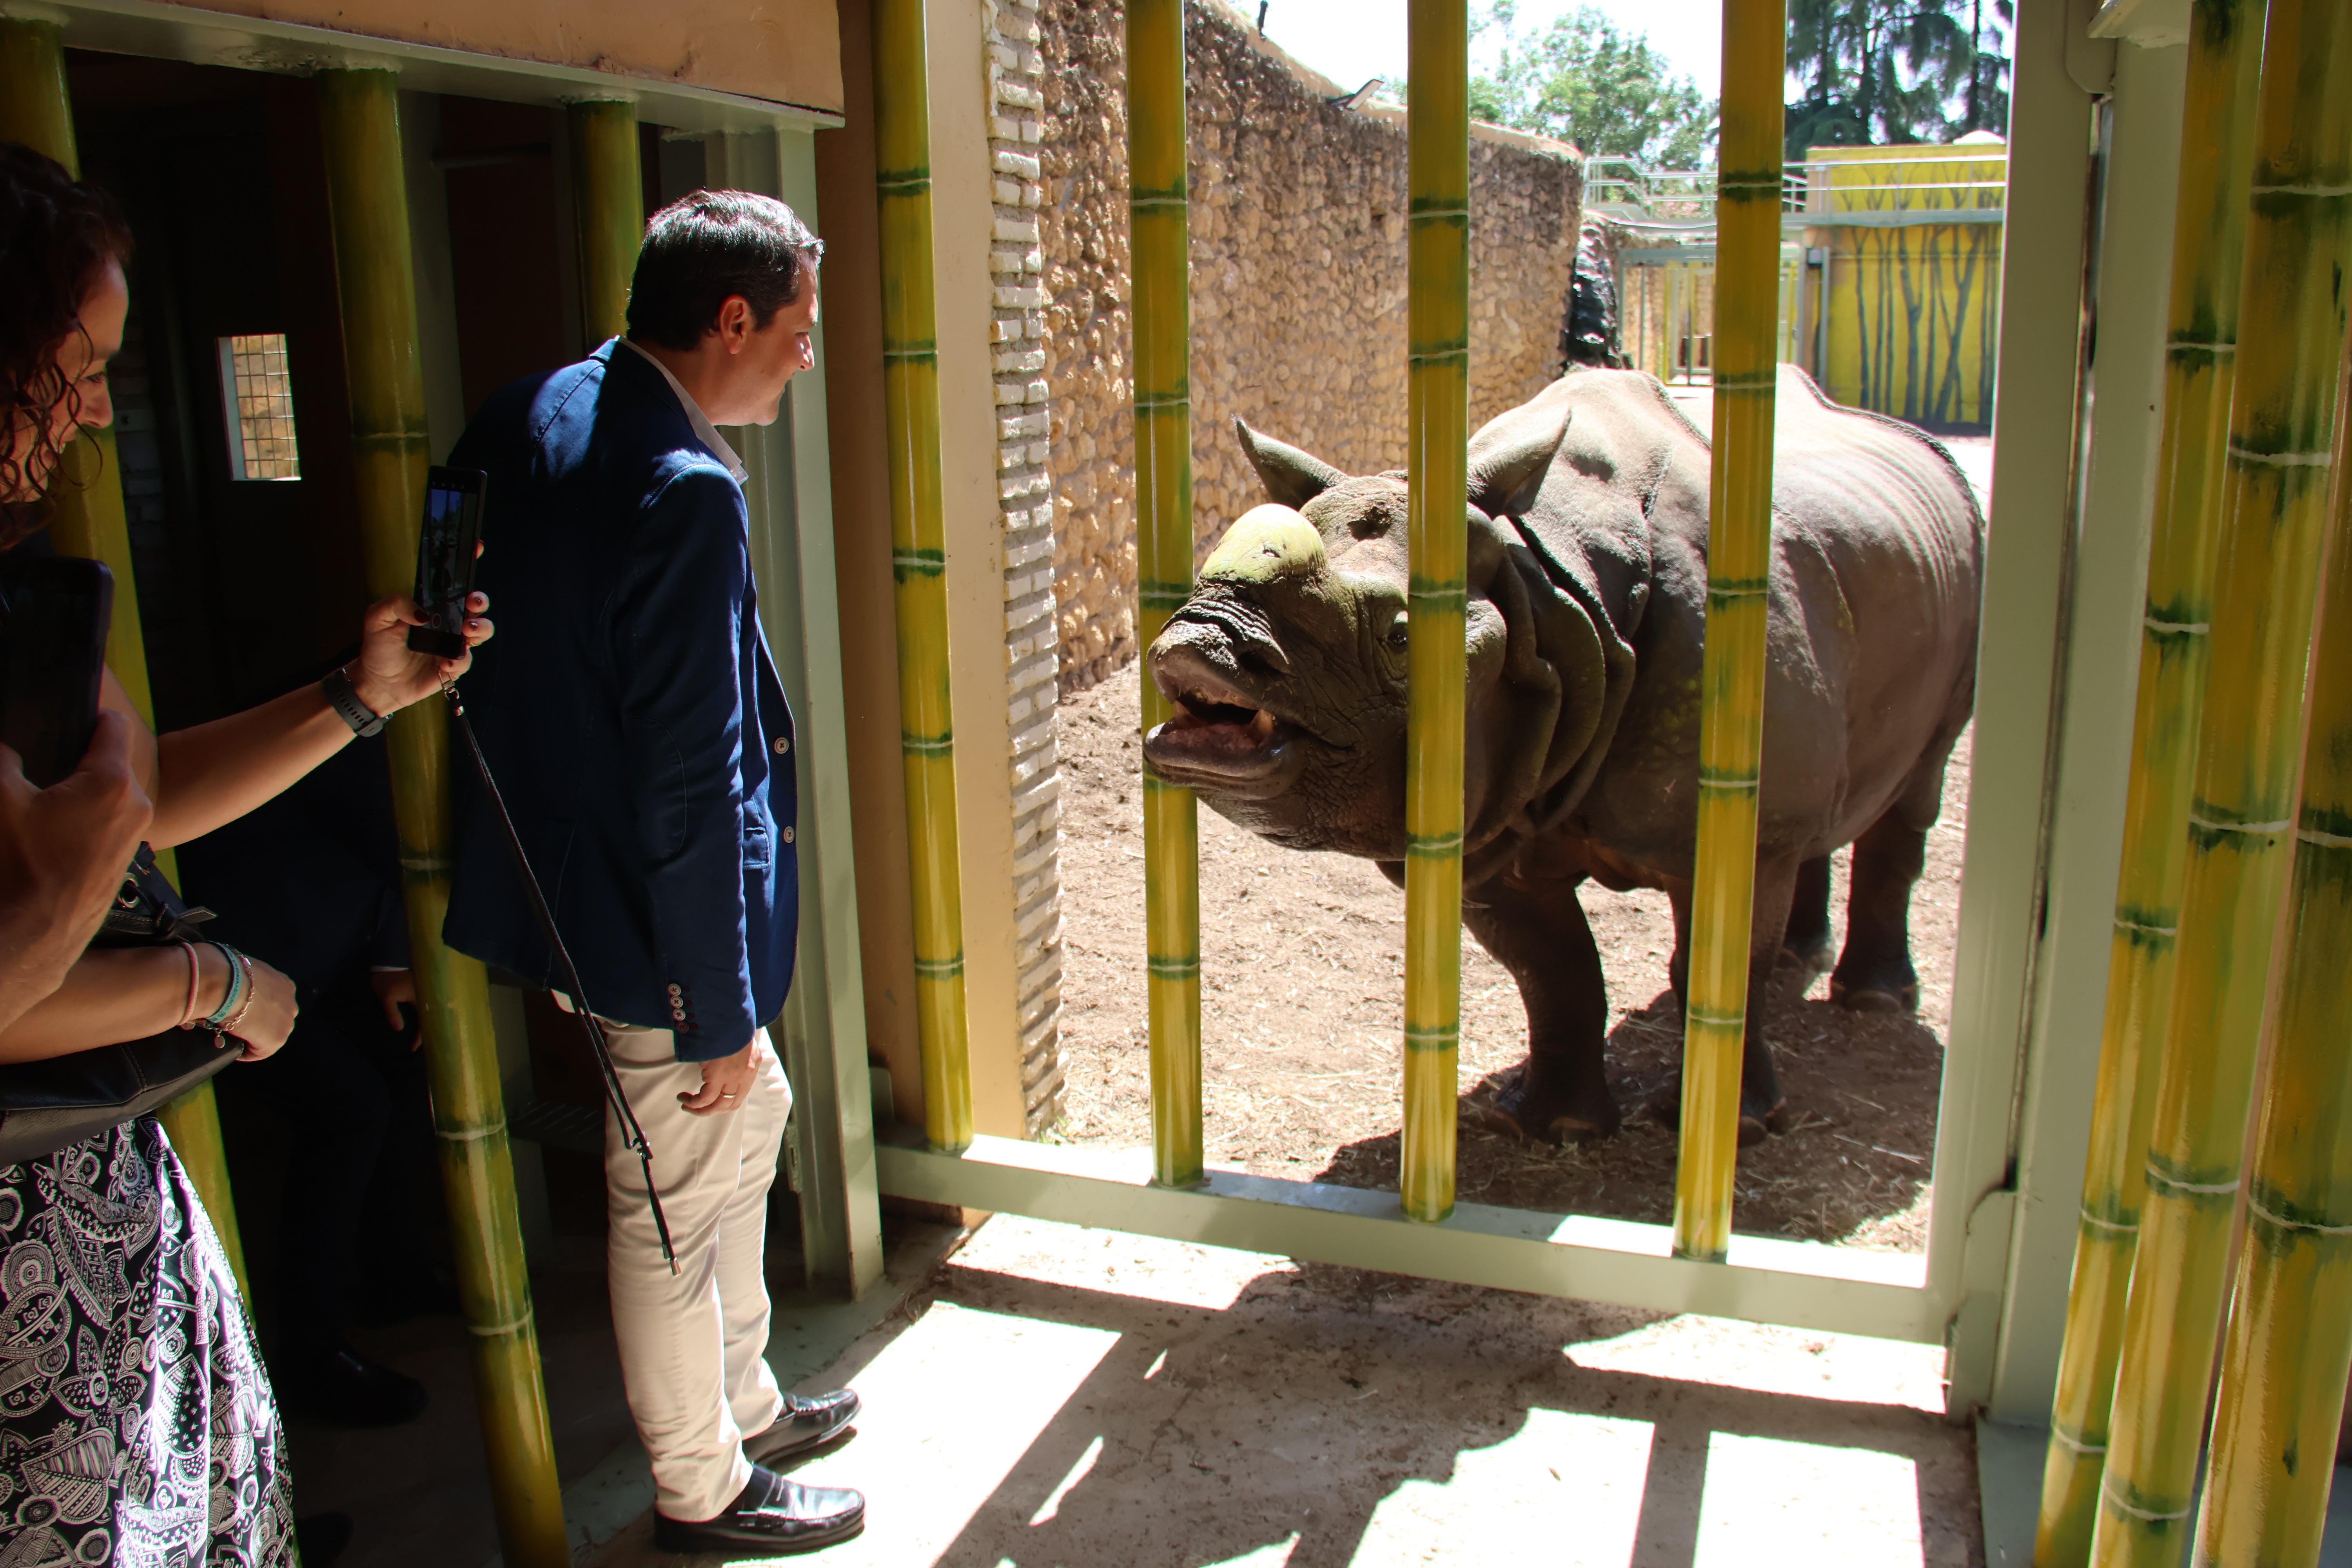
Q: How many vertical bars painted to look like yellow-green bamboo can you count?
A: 10